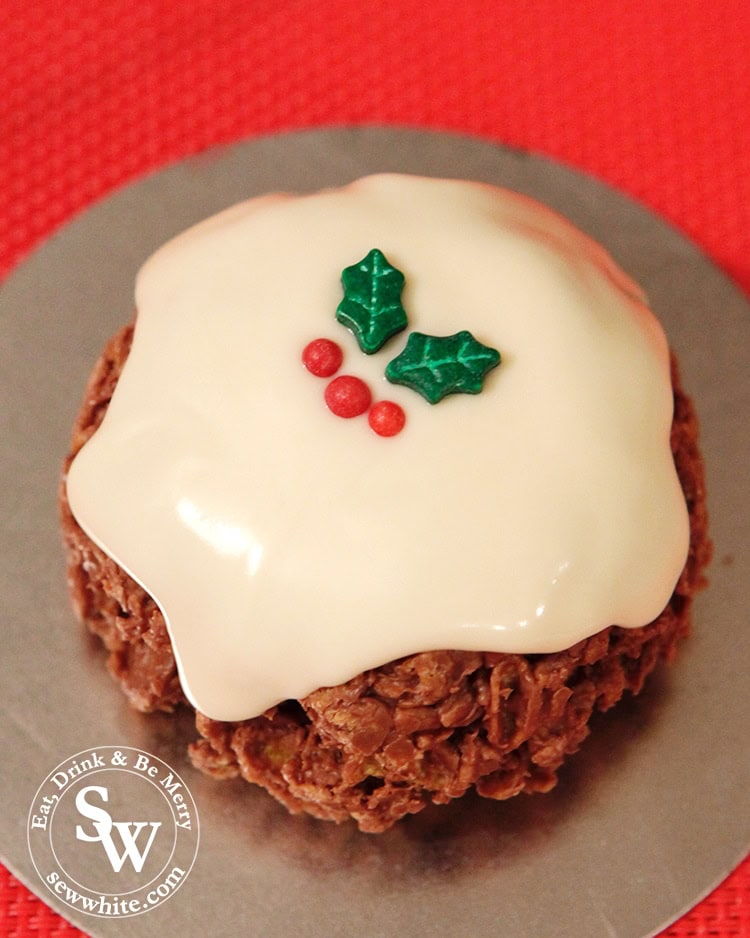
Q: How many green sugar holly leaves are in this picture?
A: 2